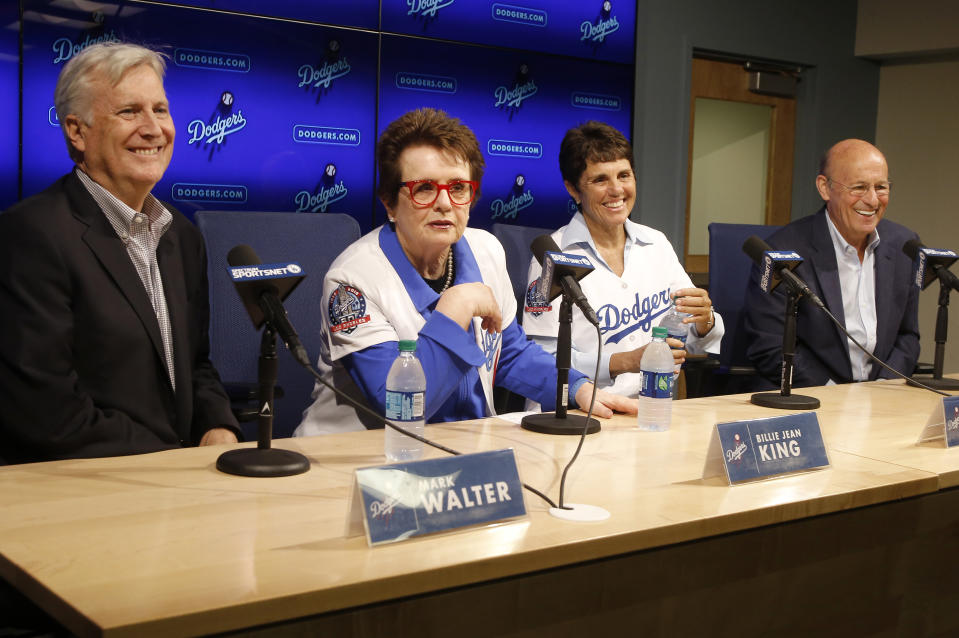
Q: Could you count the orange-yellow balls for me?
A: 0